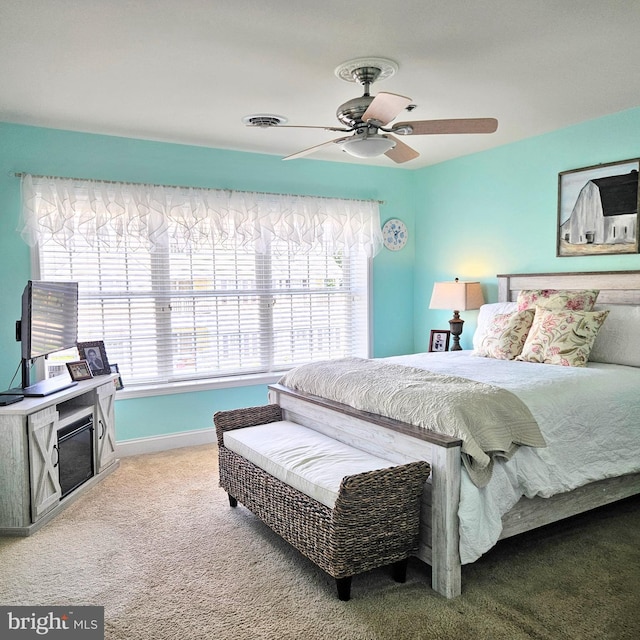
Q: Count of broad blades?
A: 5